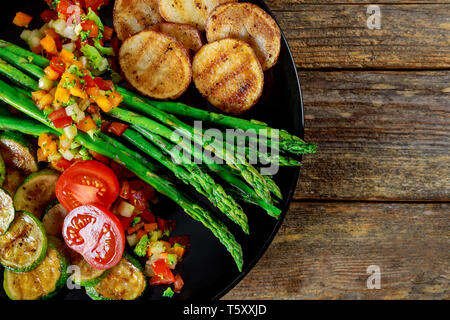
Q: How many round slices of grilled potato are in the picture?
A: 6